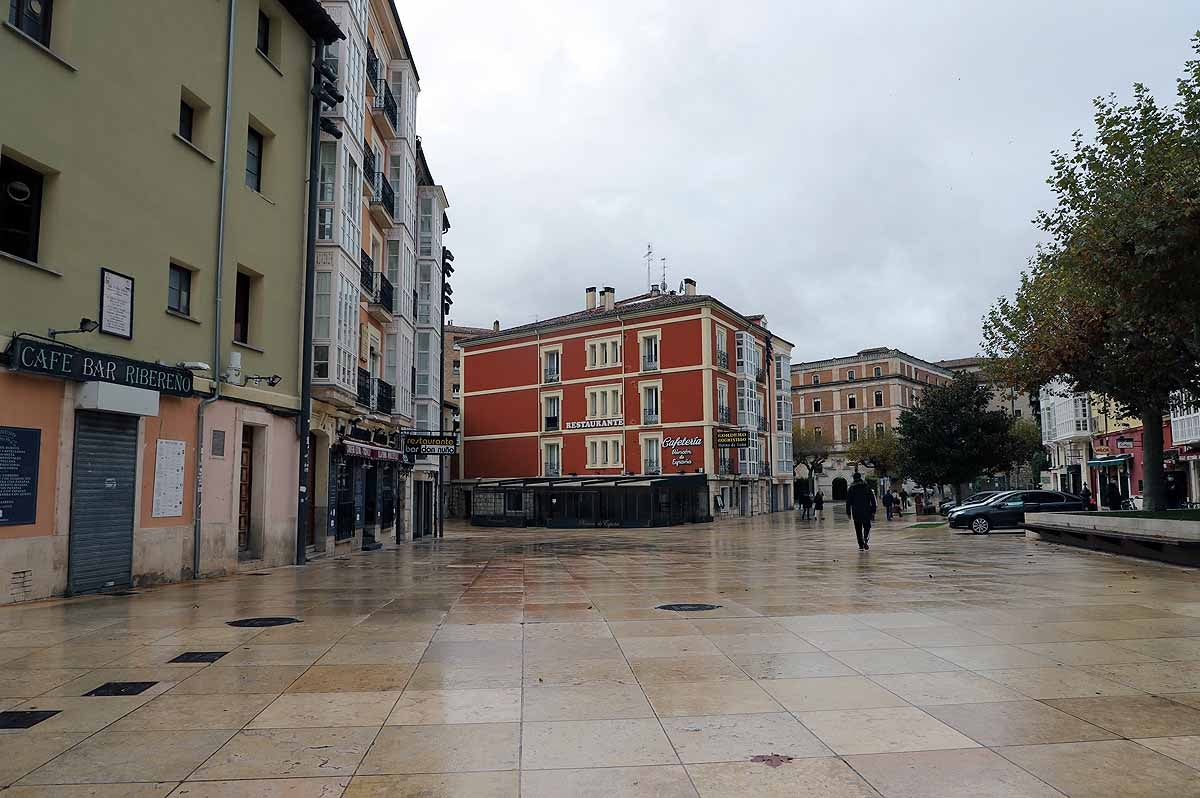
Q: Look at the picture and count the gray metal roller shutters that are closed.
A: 1